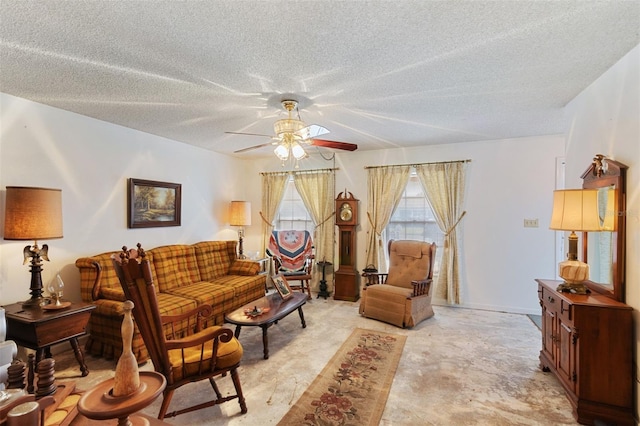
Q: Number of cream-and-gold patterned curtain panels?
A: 4